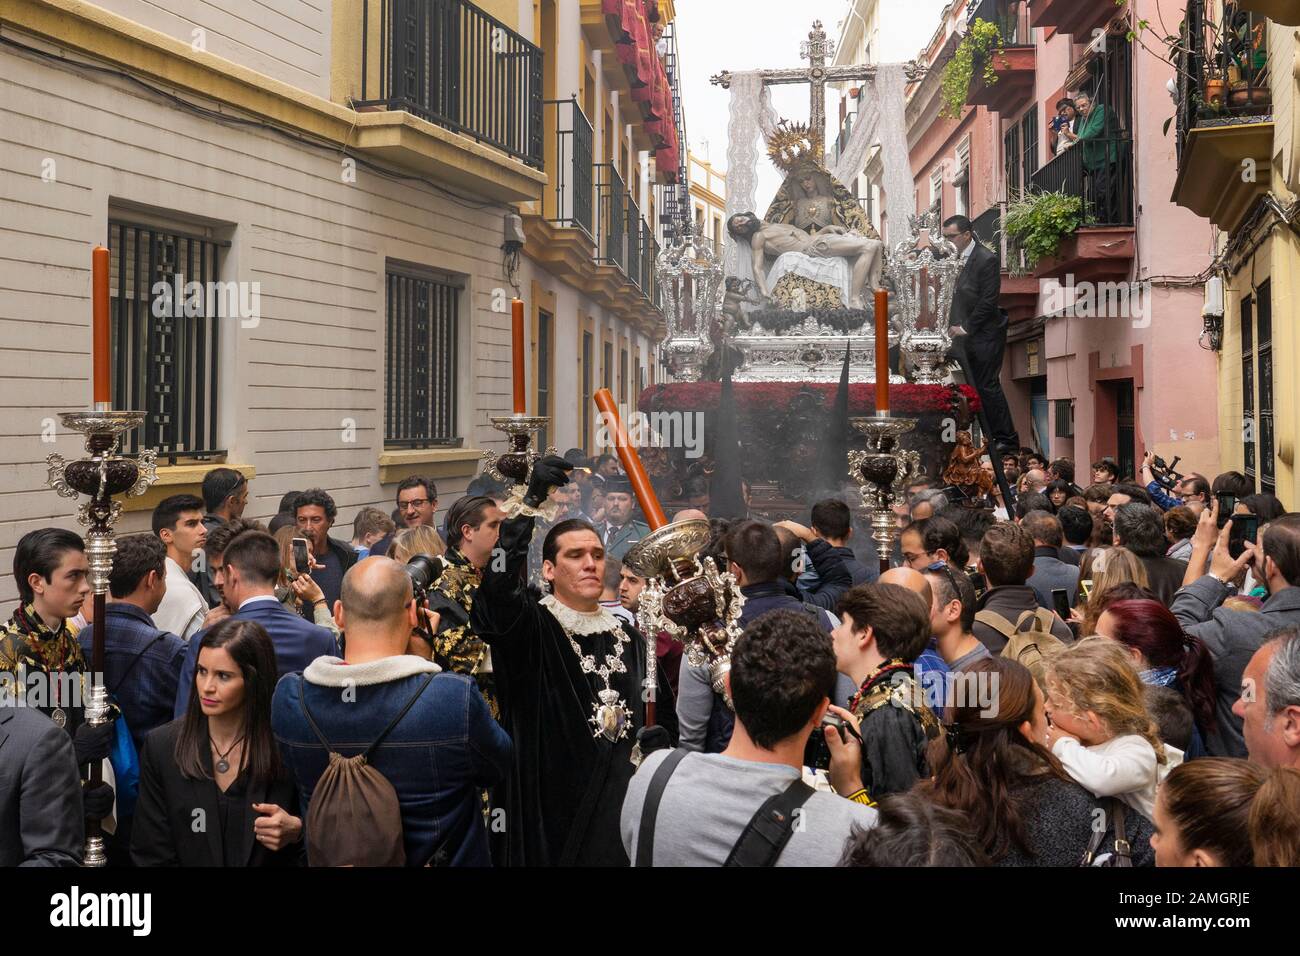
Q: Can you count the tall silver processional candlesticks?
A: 4